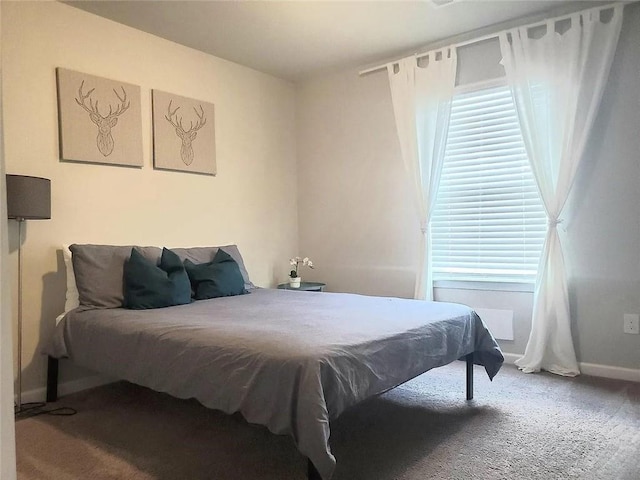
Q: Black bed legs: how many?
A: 3